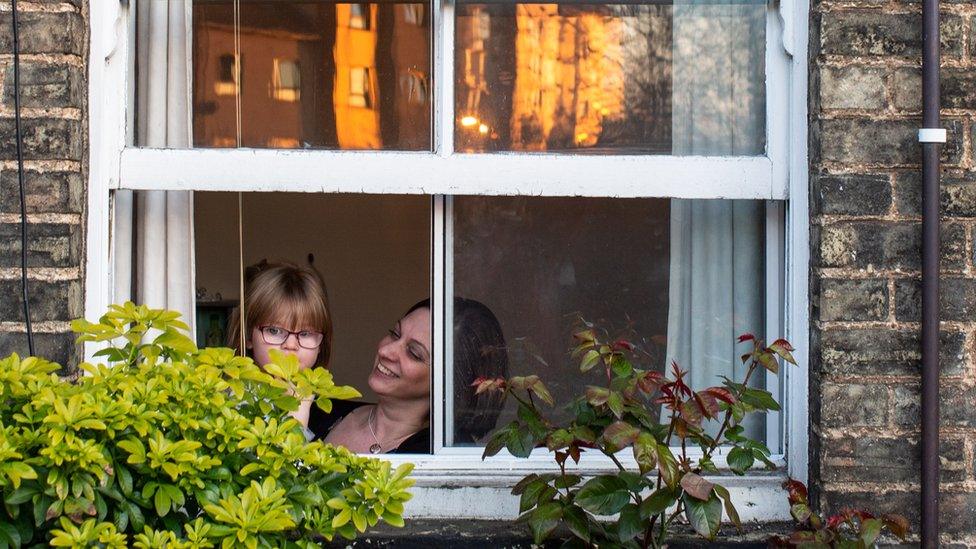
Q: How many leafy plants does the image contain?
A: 2